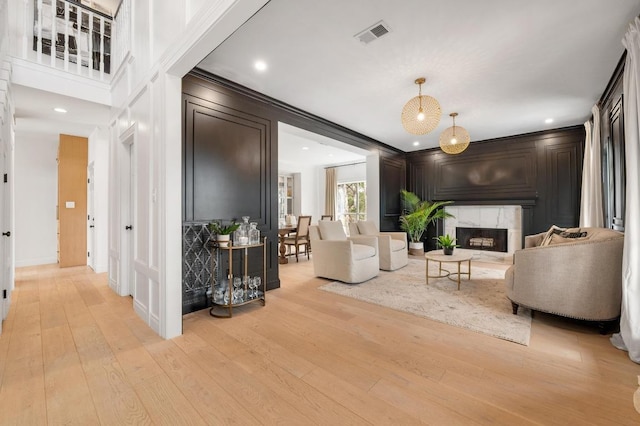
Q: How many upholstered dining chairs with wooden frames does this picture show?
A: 2